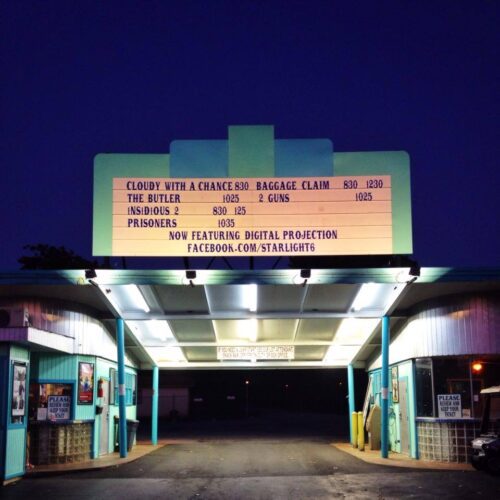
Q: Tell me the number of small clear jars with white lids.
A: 0